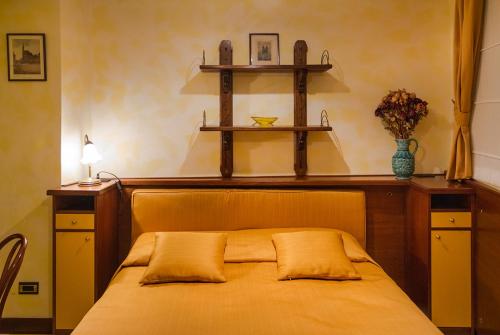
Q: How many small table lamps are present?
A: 1